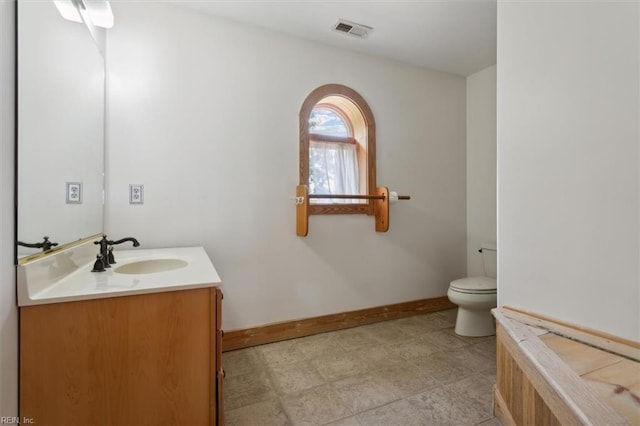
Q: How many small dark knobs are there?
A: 3